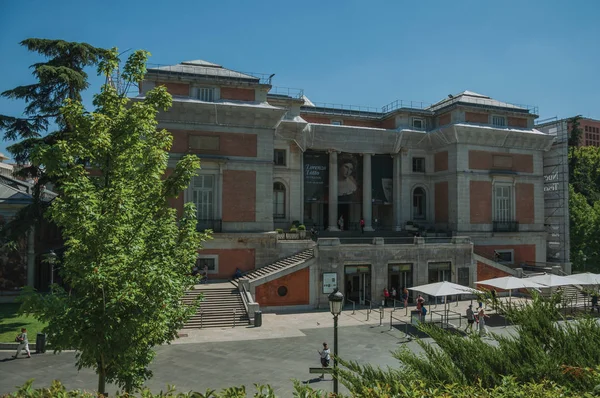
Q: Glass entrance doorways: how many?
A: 3